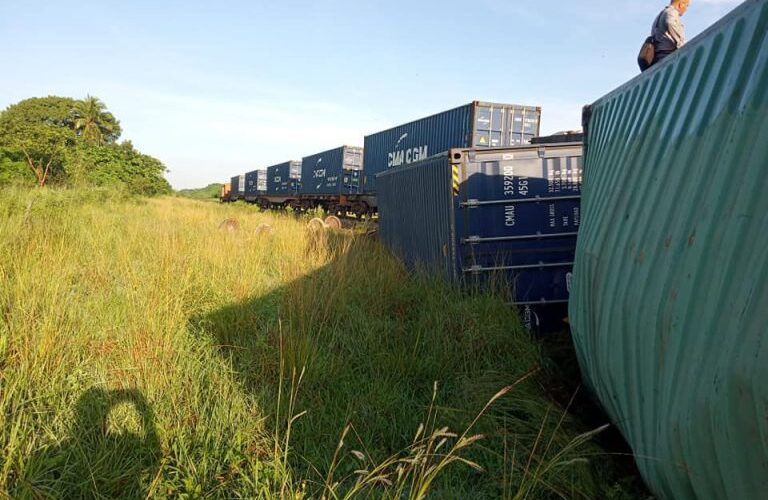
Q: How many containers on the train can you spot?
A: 5